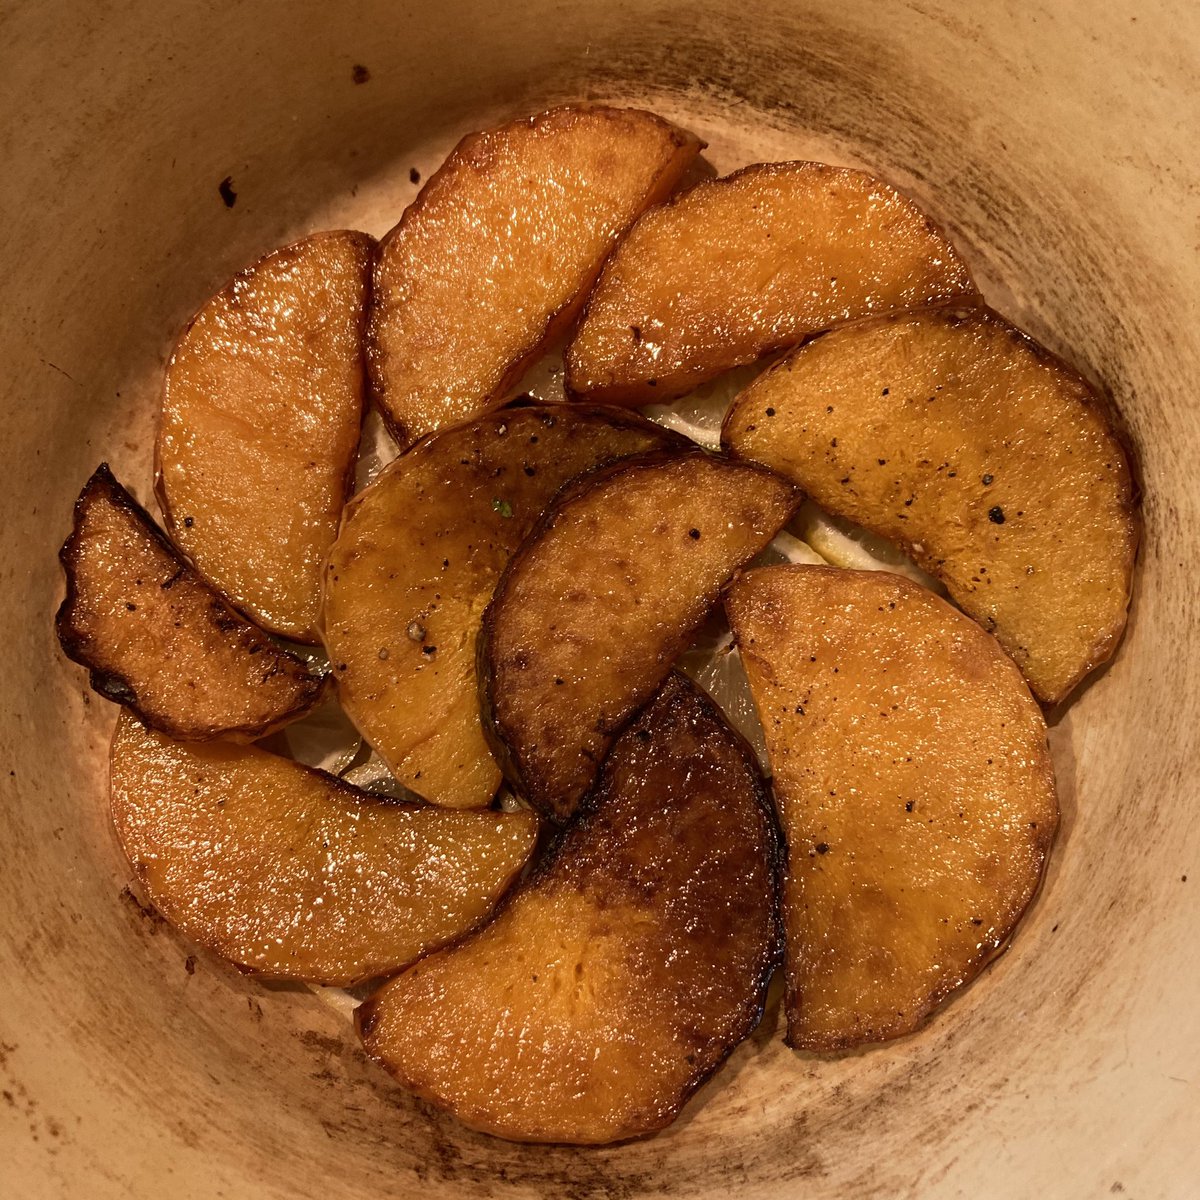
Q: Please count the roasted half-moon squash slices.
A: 10